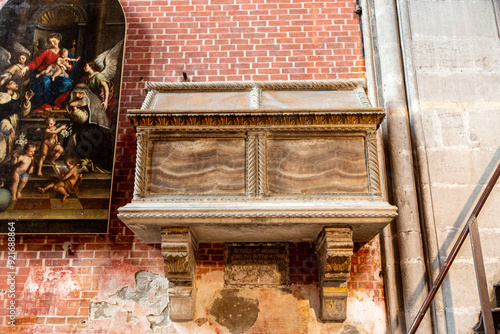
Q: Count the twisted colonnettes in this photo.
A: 4